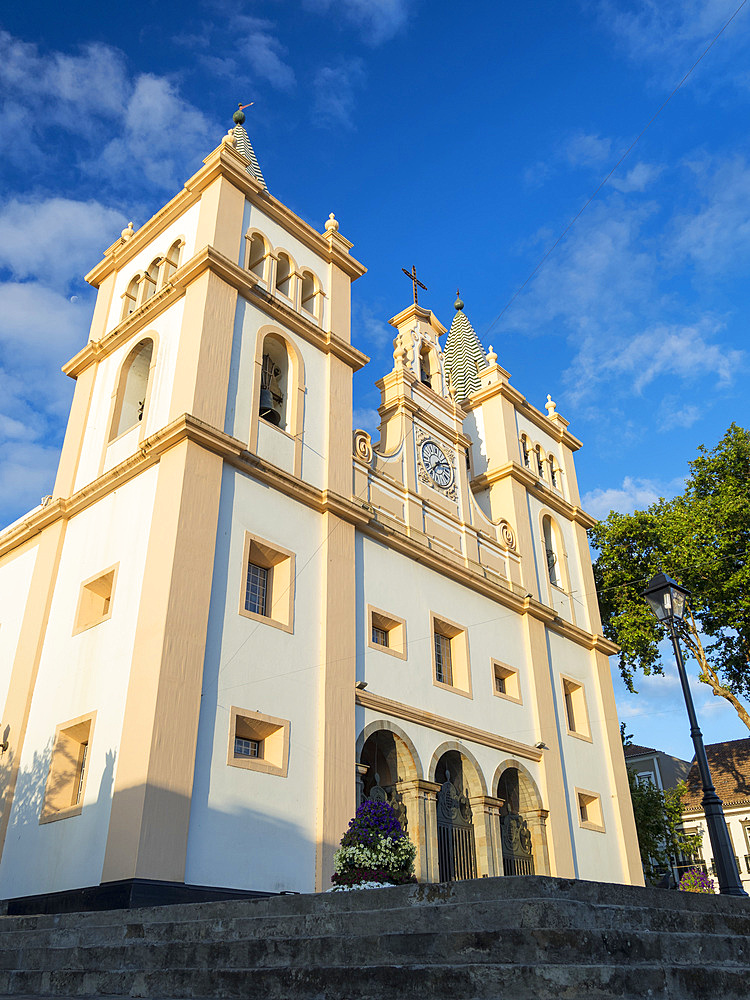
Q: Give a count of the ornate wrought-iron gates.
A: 3